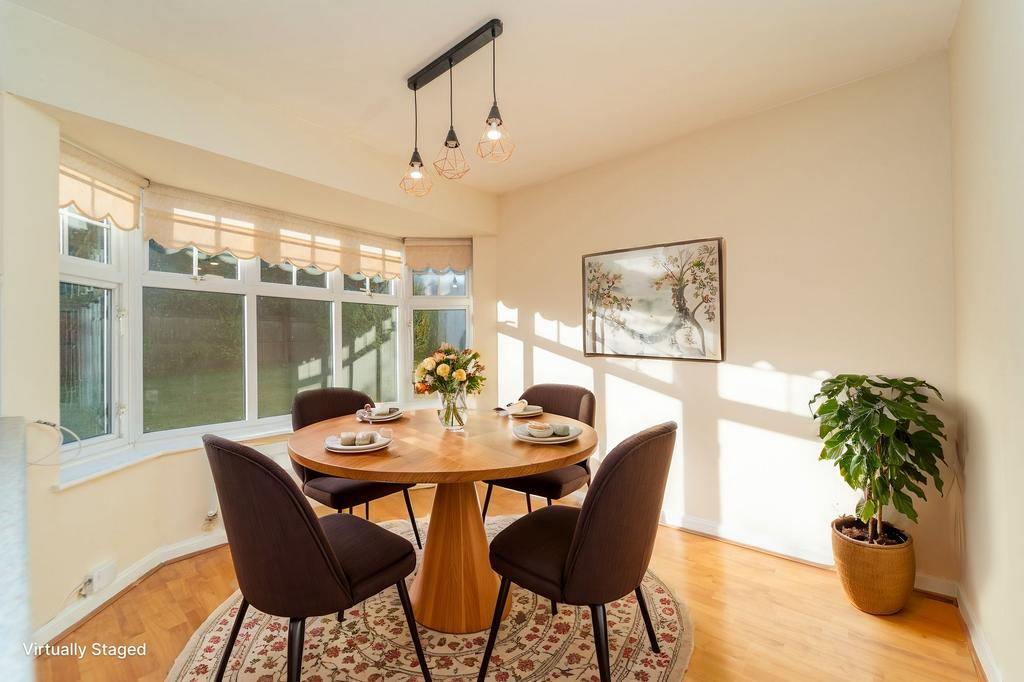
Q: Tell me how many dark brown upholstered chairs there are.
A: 4